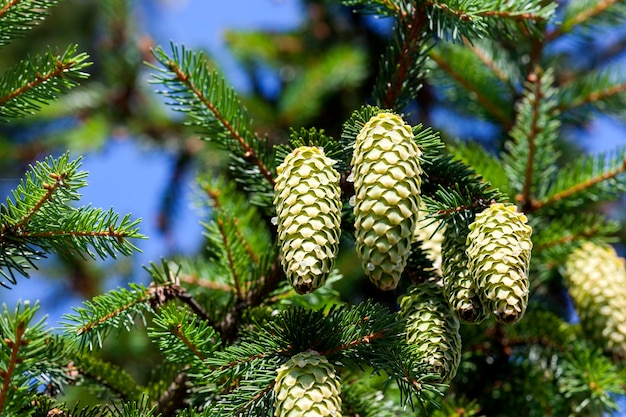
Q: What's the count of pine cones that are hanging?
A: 8